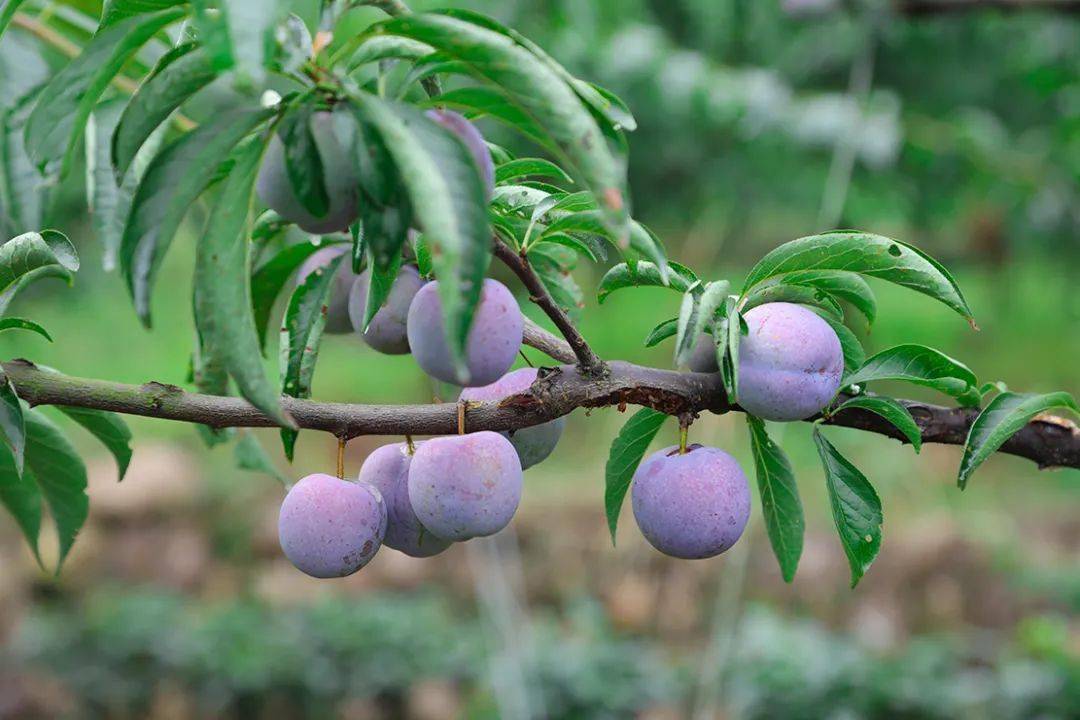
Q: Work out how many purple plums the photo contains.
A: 12